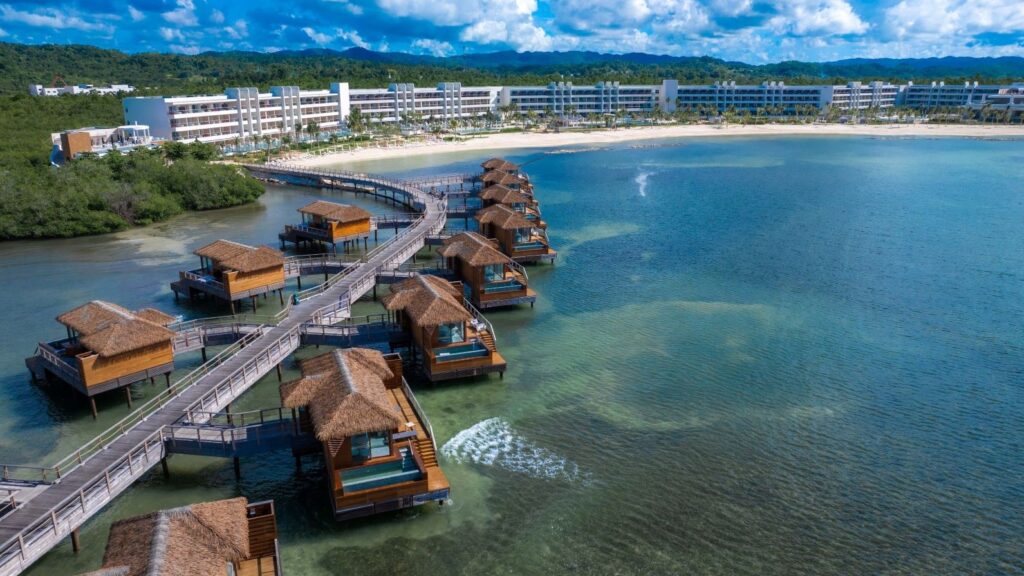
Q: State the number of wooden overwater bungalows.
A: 11